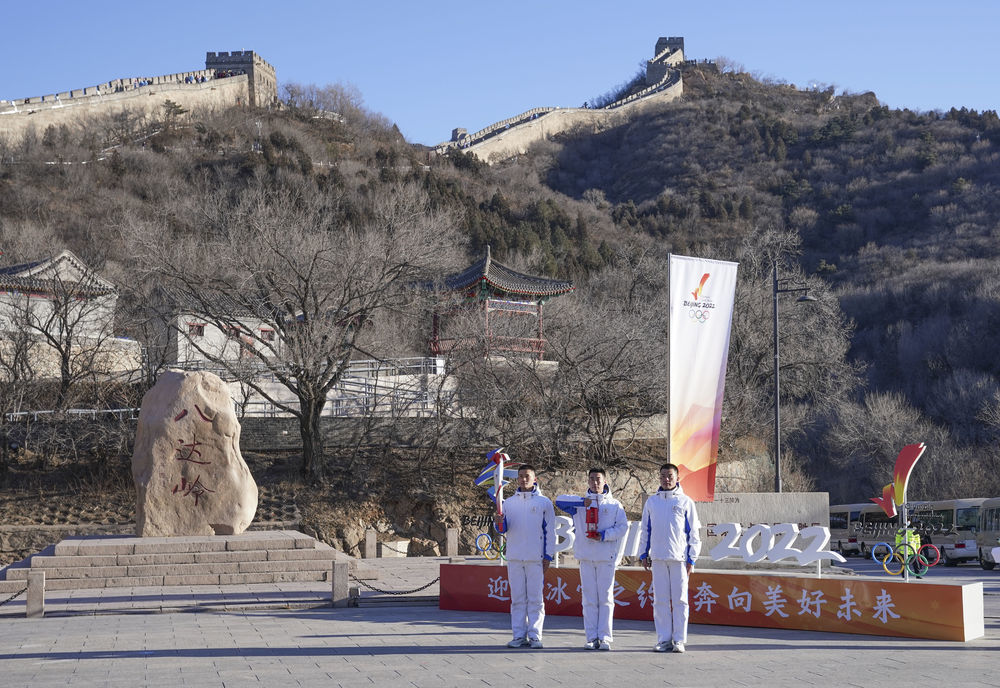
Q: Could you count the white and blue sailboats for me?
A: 0